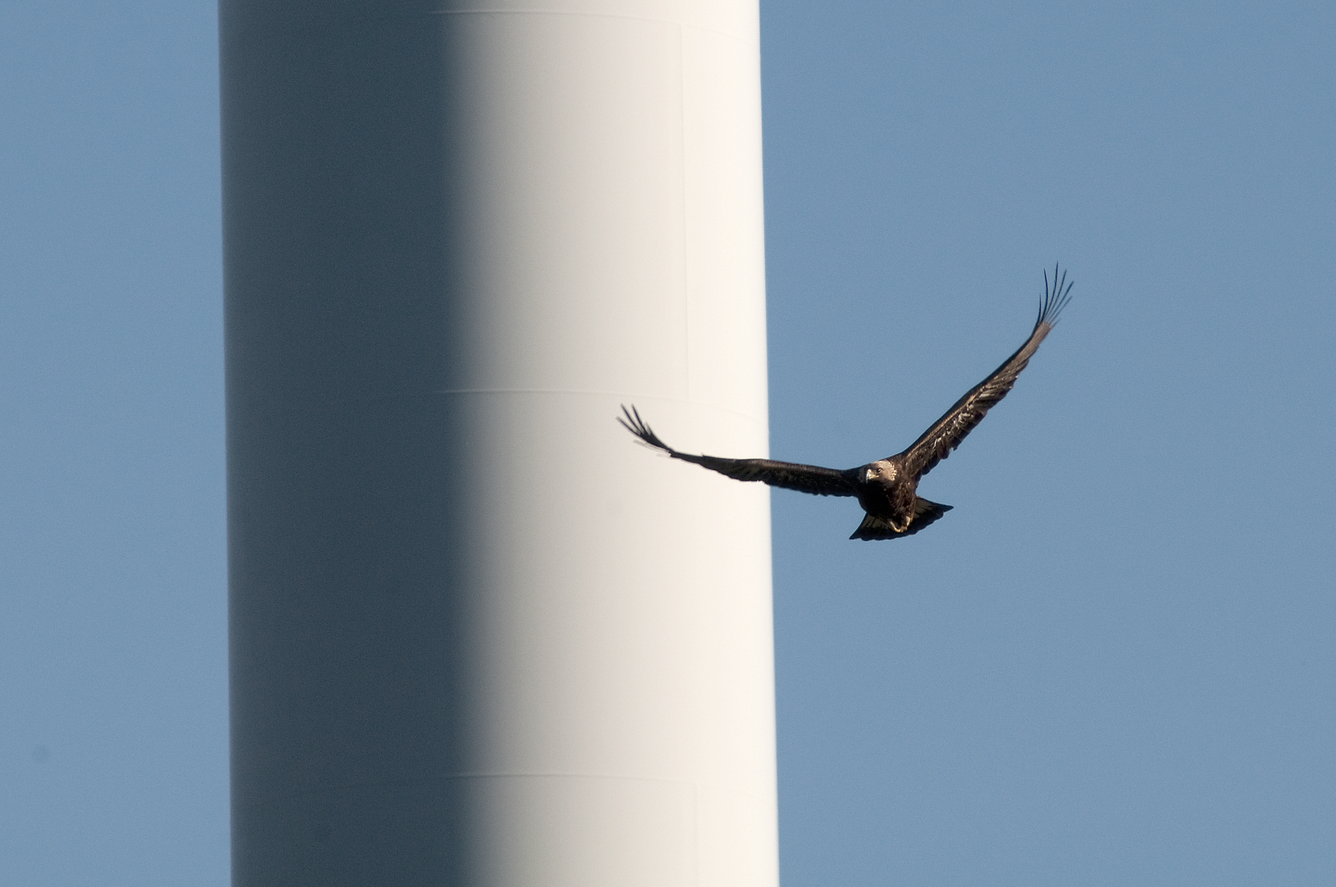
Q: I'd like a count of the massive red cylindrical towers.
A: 0